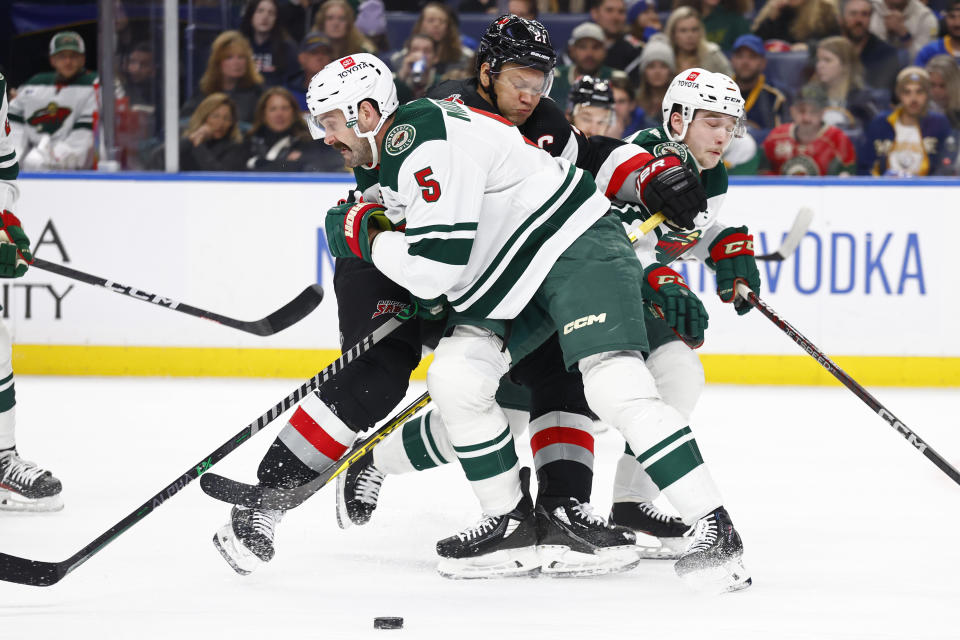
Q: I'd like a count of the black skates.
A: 7